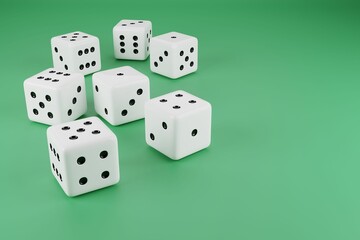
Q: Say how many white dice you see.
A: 7